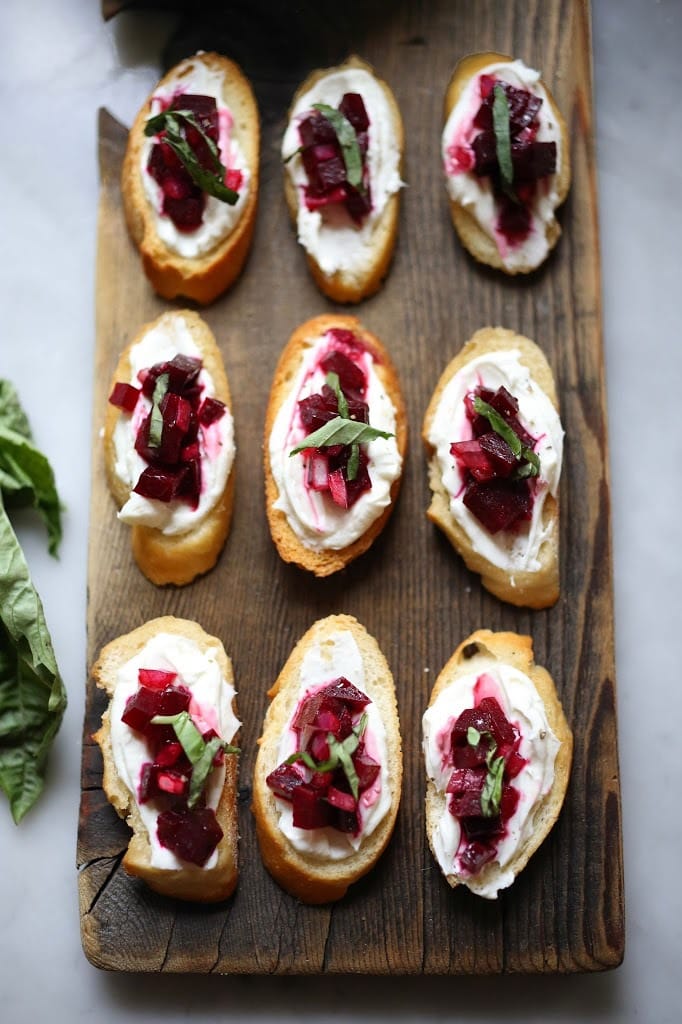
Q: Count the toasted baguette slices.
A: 9